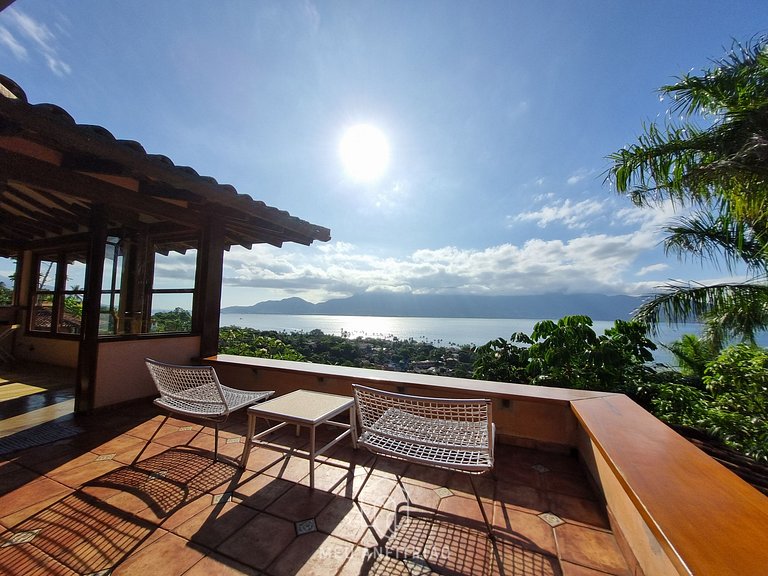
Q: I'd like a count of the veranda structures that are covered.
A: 1